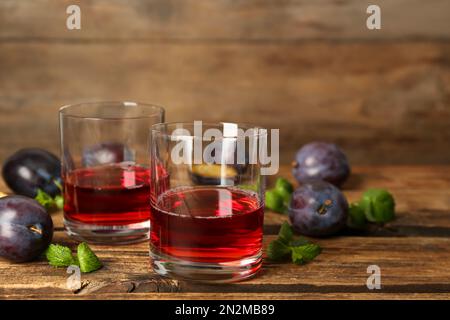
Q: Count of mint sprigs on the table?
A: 5